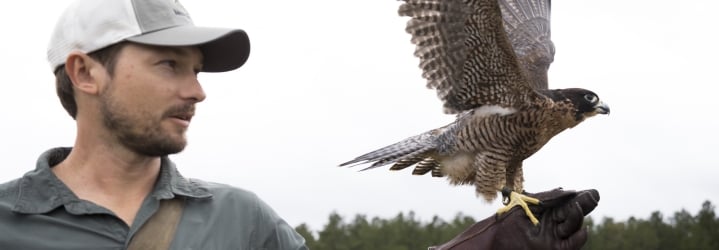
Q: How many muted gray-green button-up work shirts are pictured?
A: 1